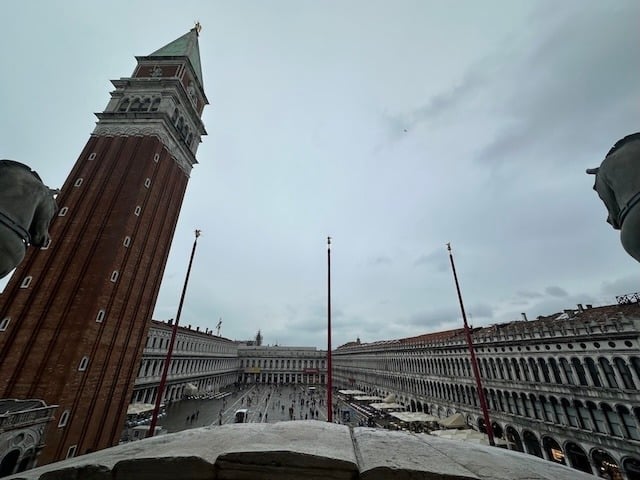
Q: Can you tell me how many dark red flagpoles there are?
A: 3